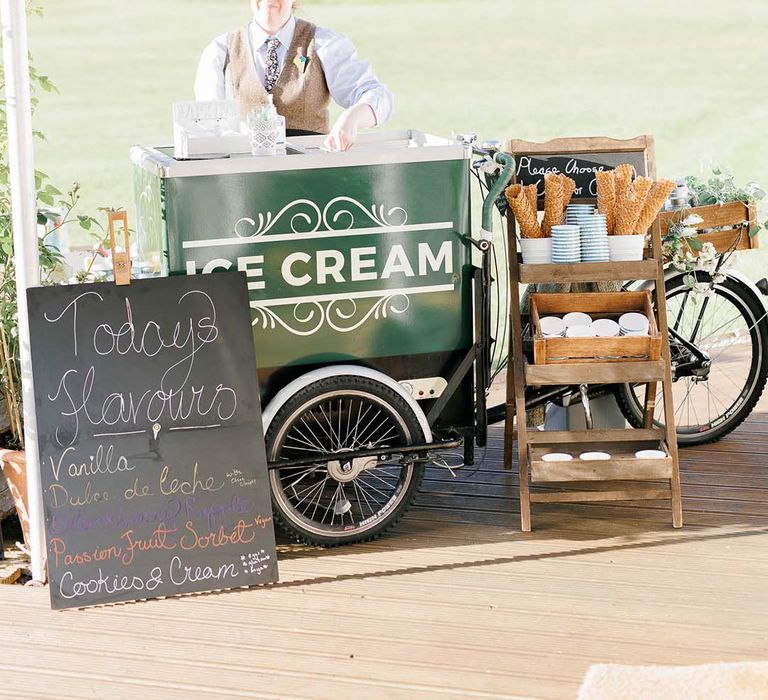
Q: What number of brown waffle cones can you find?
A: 8